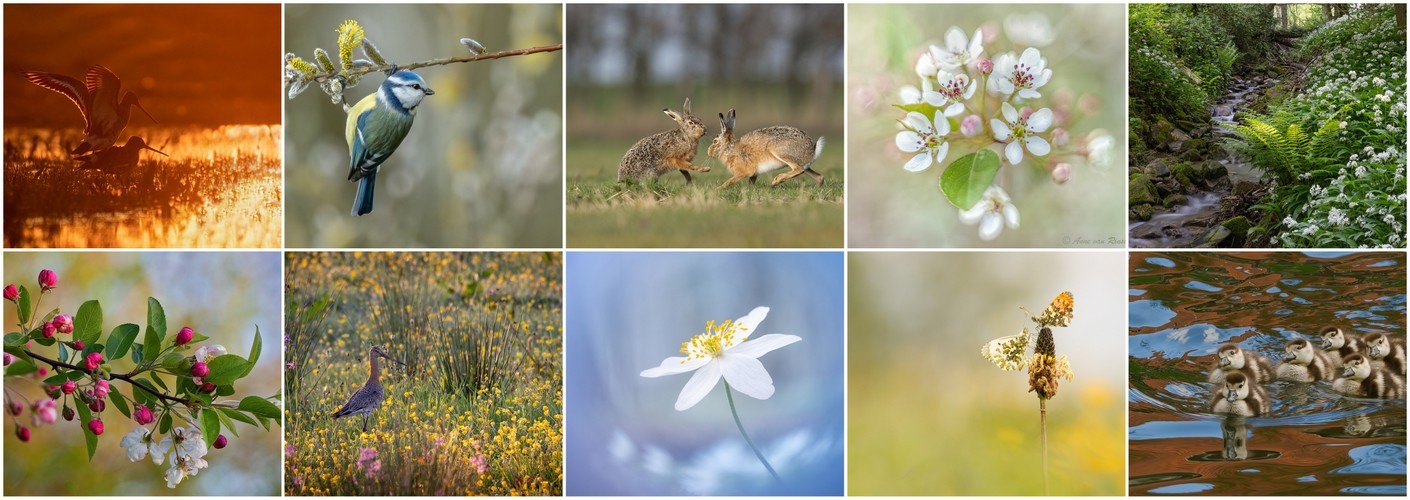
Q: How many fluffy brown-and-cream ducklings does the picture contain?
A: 6